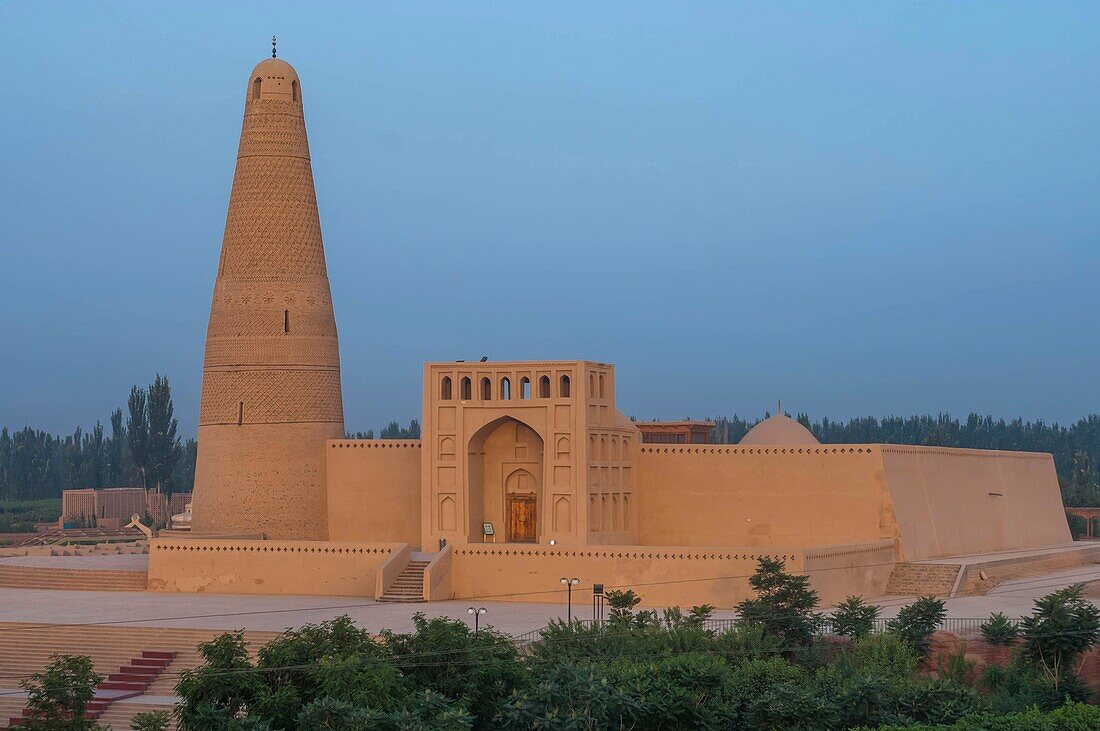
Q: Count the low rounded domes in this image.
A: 1